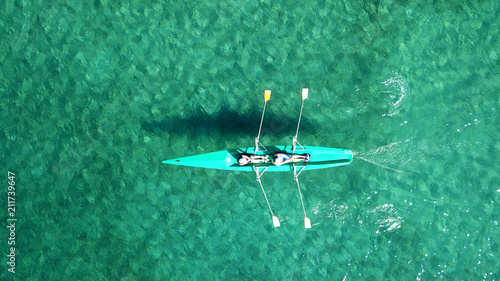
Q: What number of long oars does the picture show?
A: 4